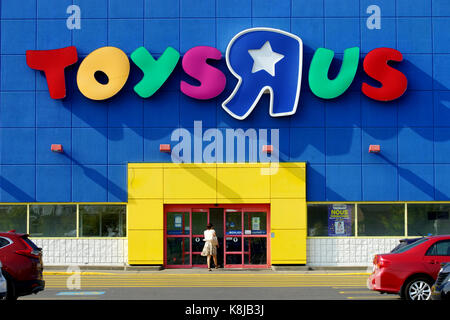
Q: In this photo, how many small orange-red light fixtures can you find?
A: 4